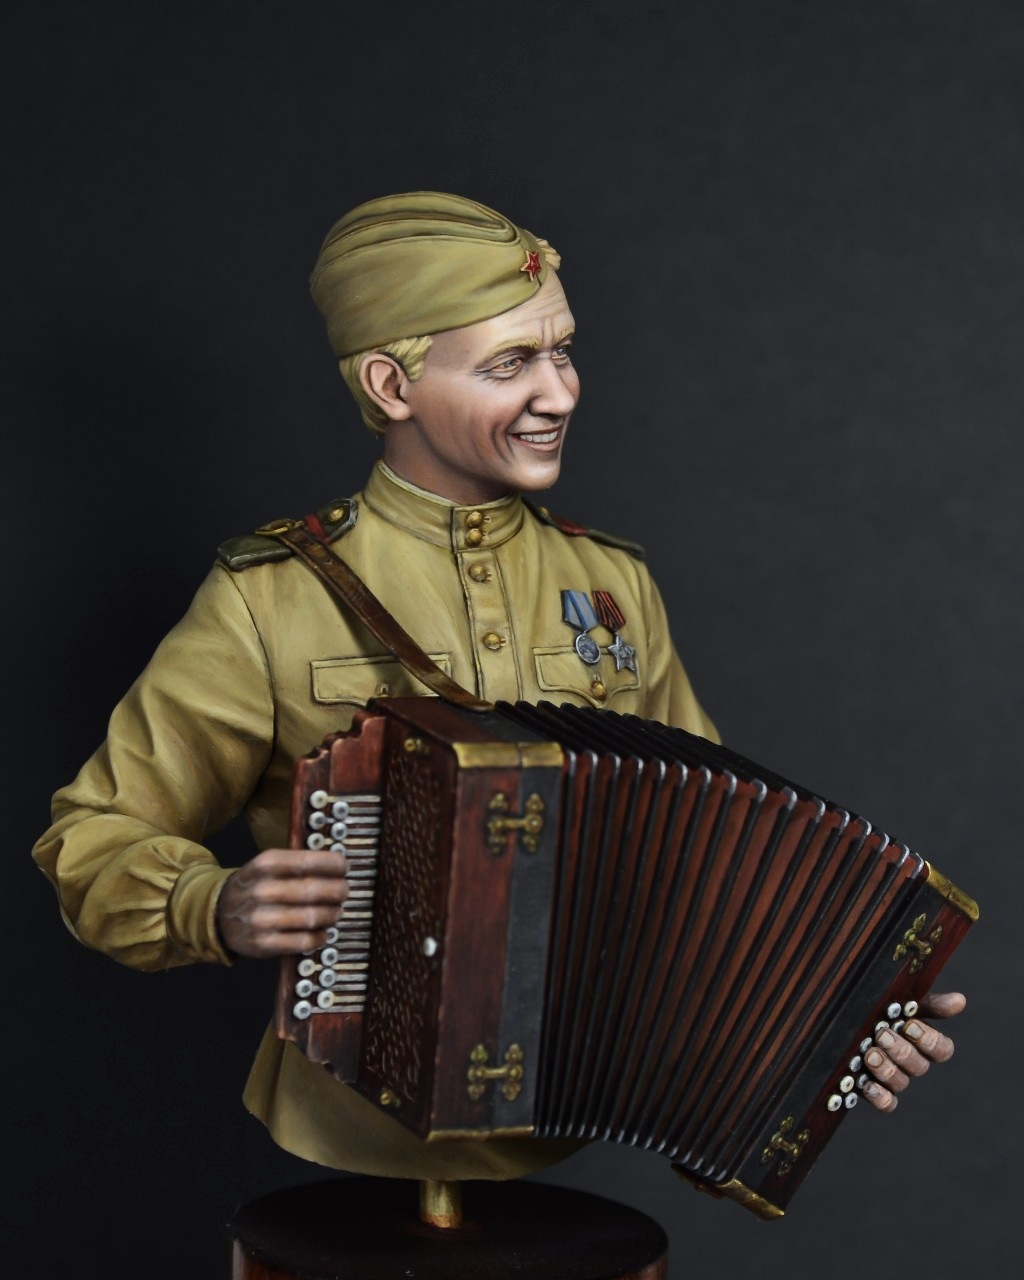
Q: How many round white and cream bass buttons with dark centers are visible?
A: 10